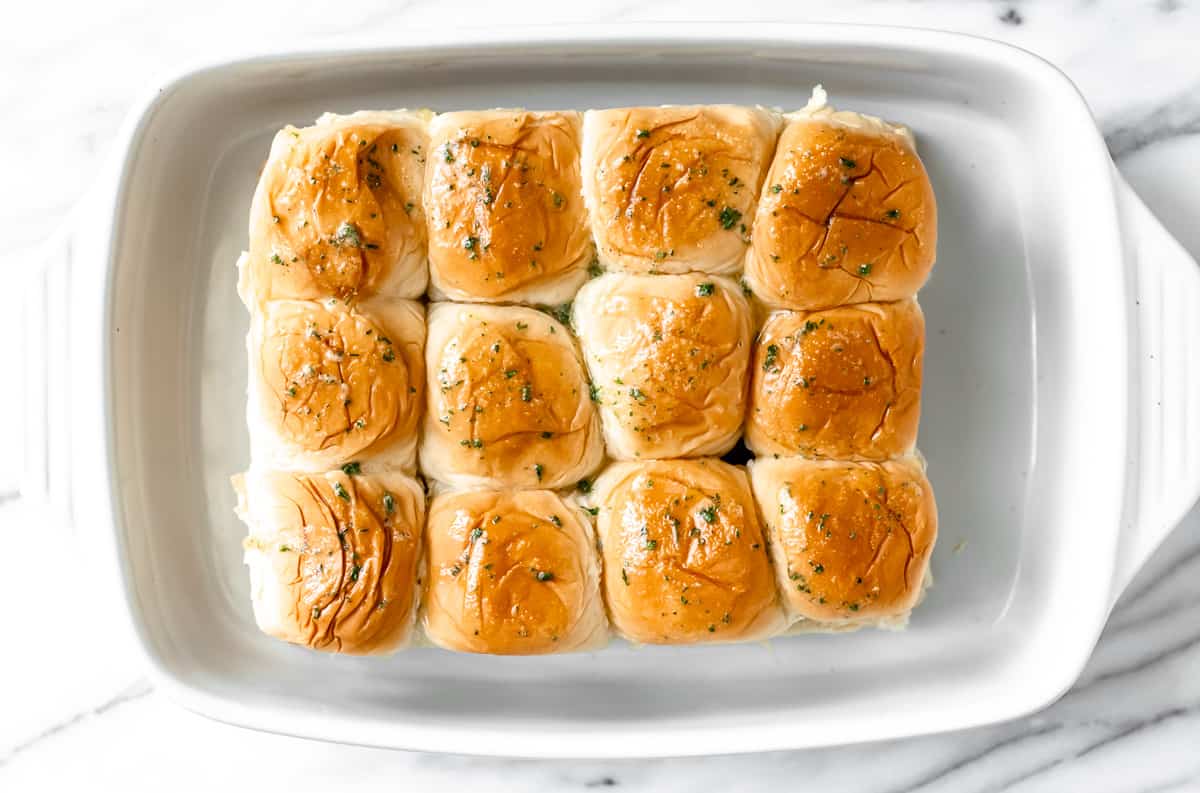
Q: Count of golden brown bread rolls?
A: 12